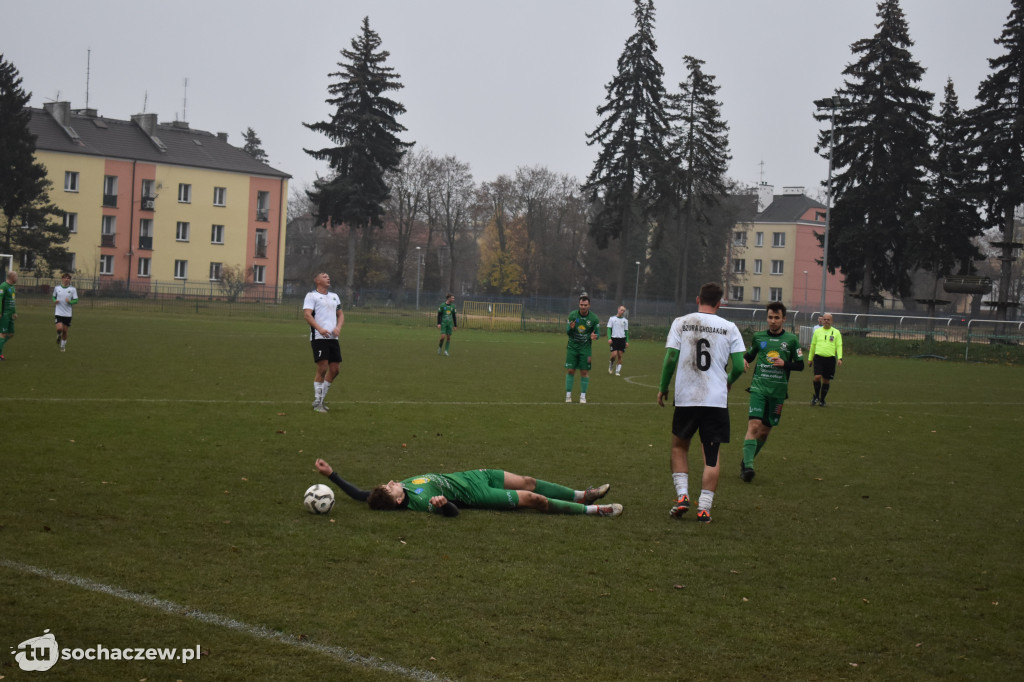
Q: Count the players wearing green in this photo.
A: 5